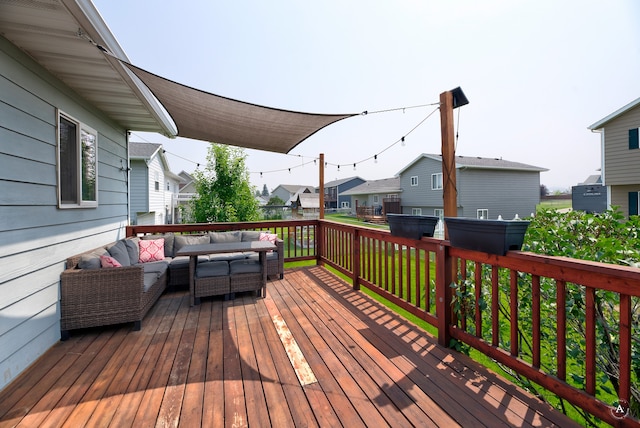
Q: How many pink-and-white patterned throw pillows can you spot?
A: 3